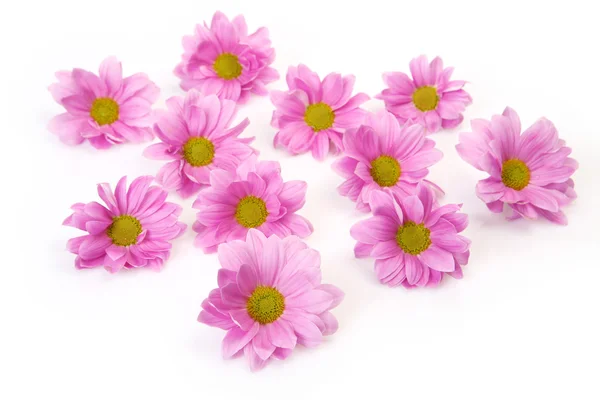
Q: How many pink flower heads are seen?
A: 11